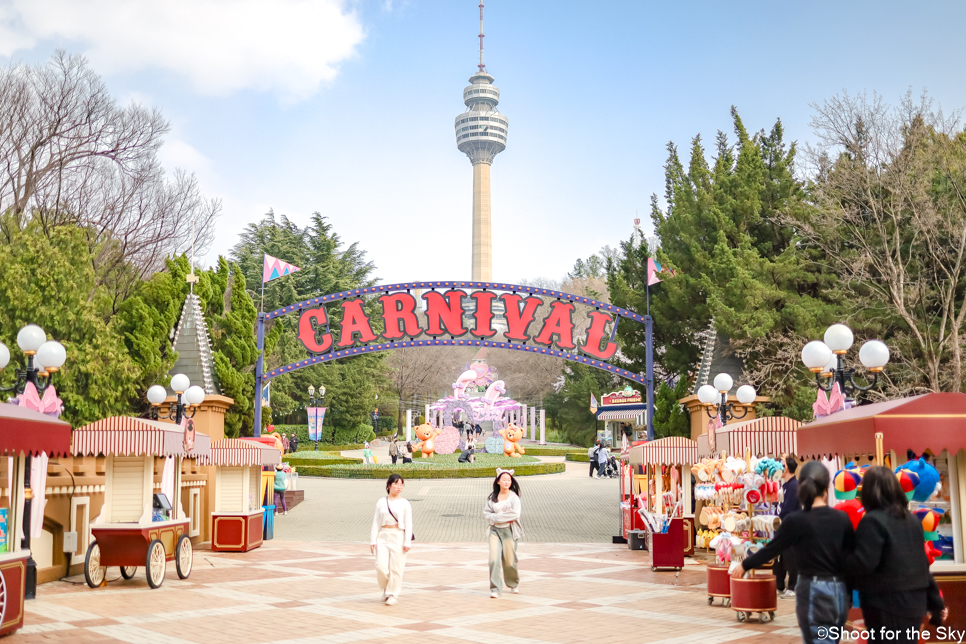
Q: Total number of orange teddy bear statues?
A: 2